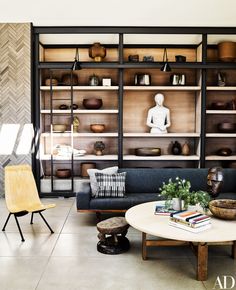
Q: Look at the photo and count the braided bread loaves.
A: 0